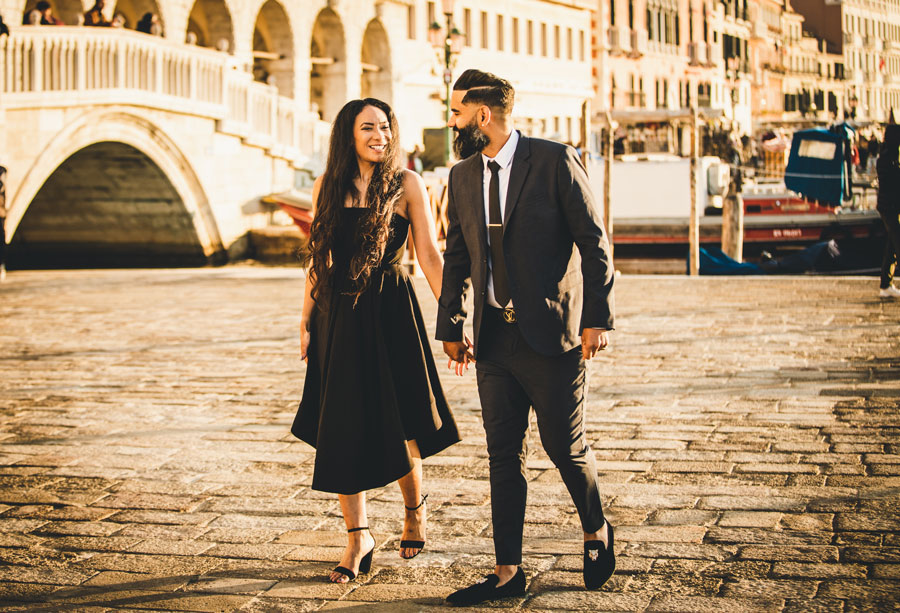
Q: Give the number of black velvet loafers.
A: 2